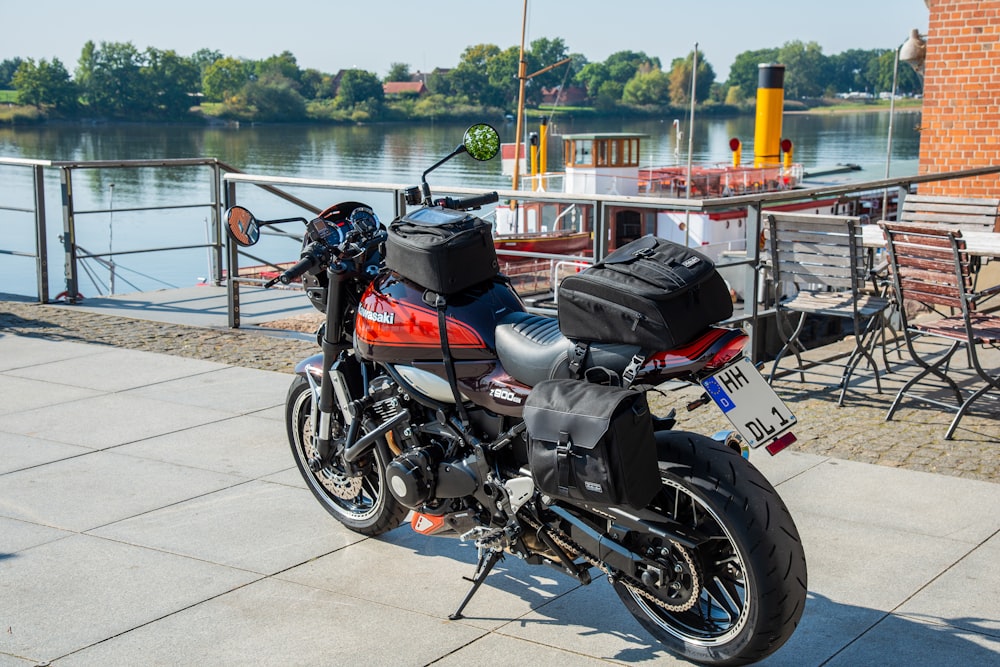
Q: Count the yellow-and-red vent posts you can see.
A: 2